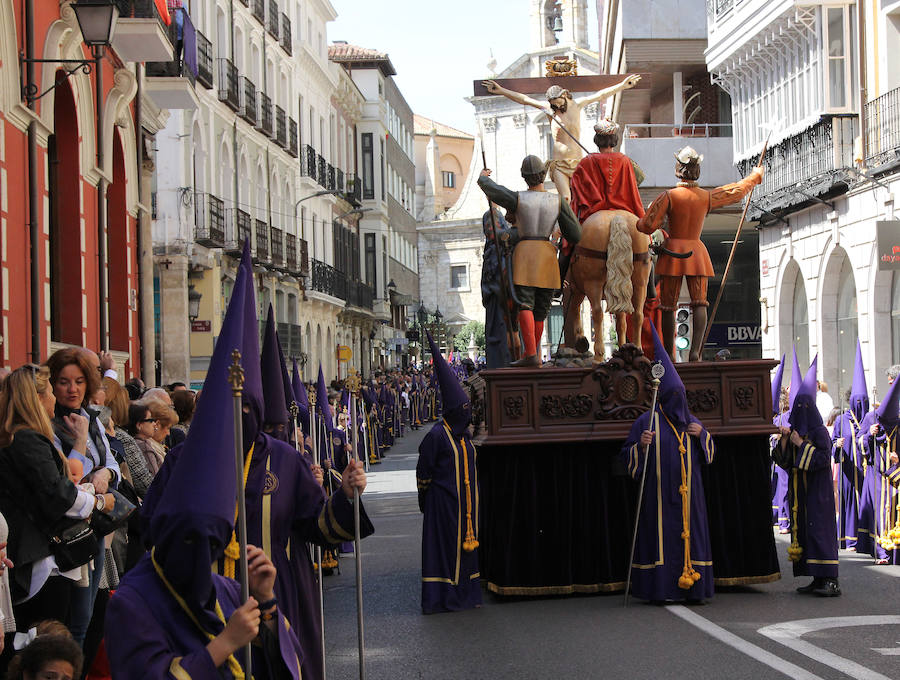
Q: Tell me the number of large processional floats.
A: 1